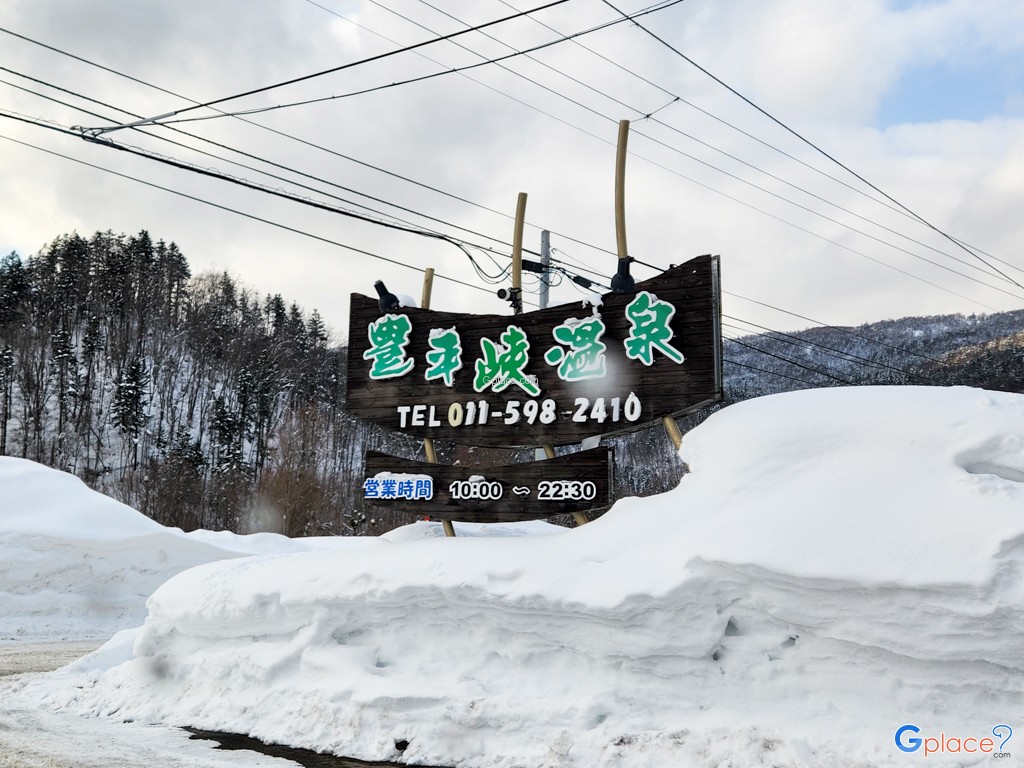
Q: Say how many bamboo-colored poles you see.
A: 3